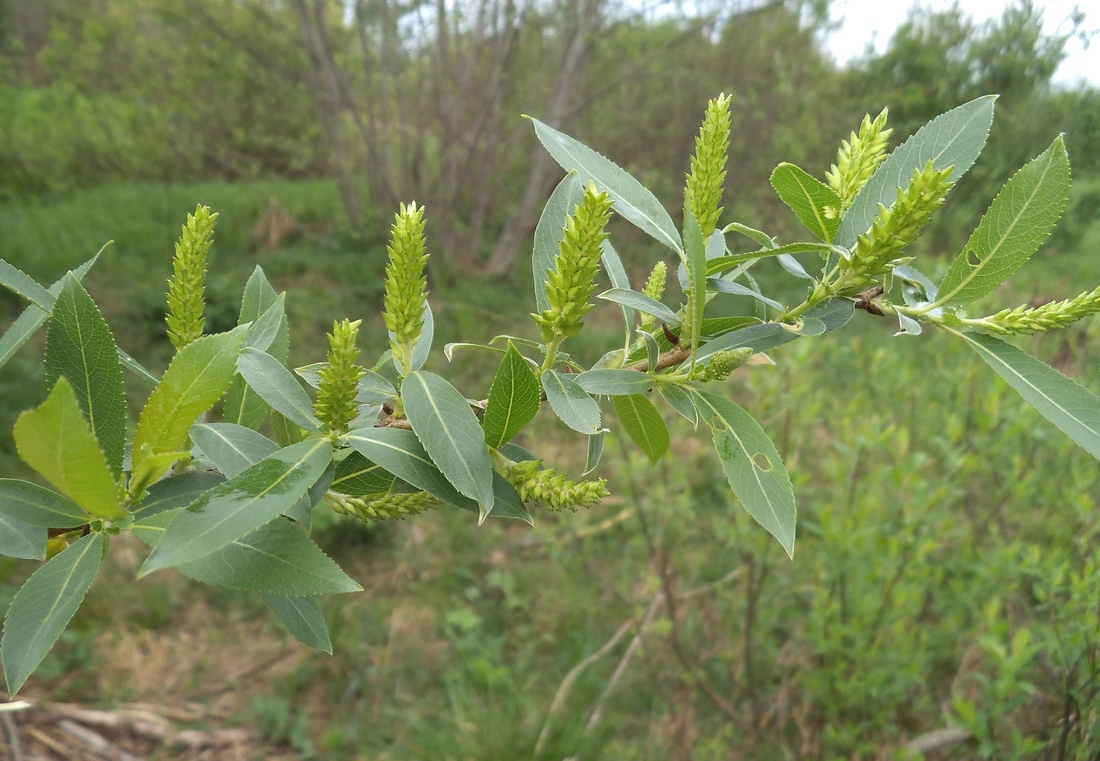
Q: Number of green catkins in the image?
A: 12